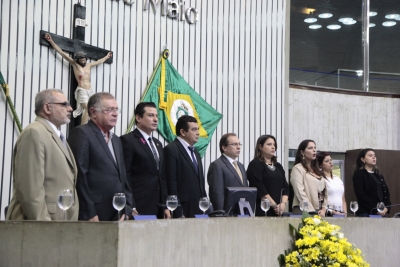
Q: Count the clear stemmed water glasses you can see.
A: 8